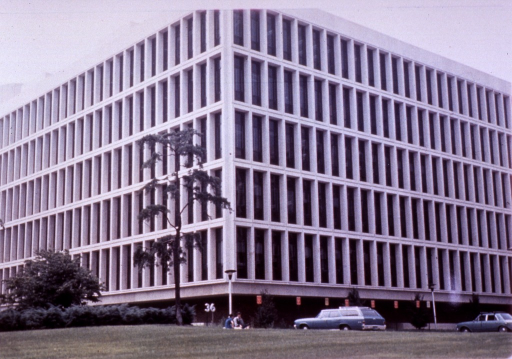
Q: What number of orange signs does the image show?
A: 6